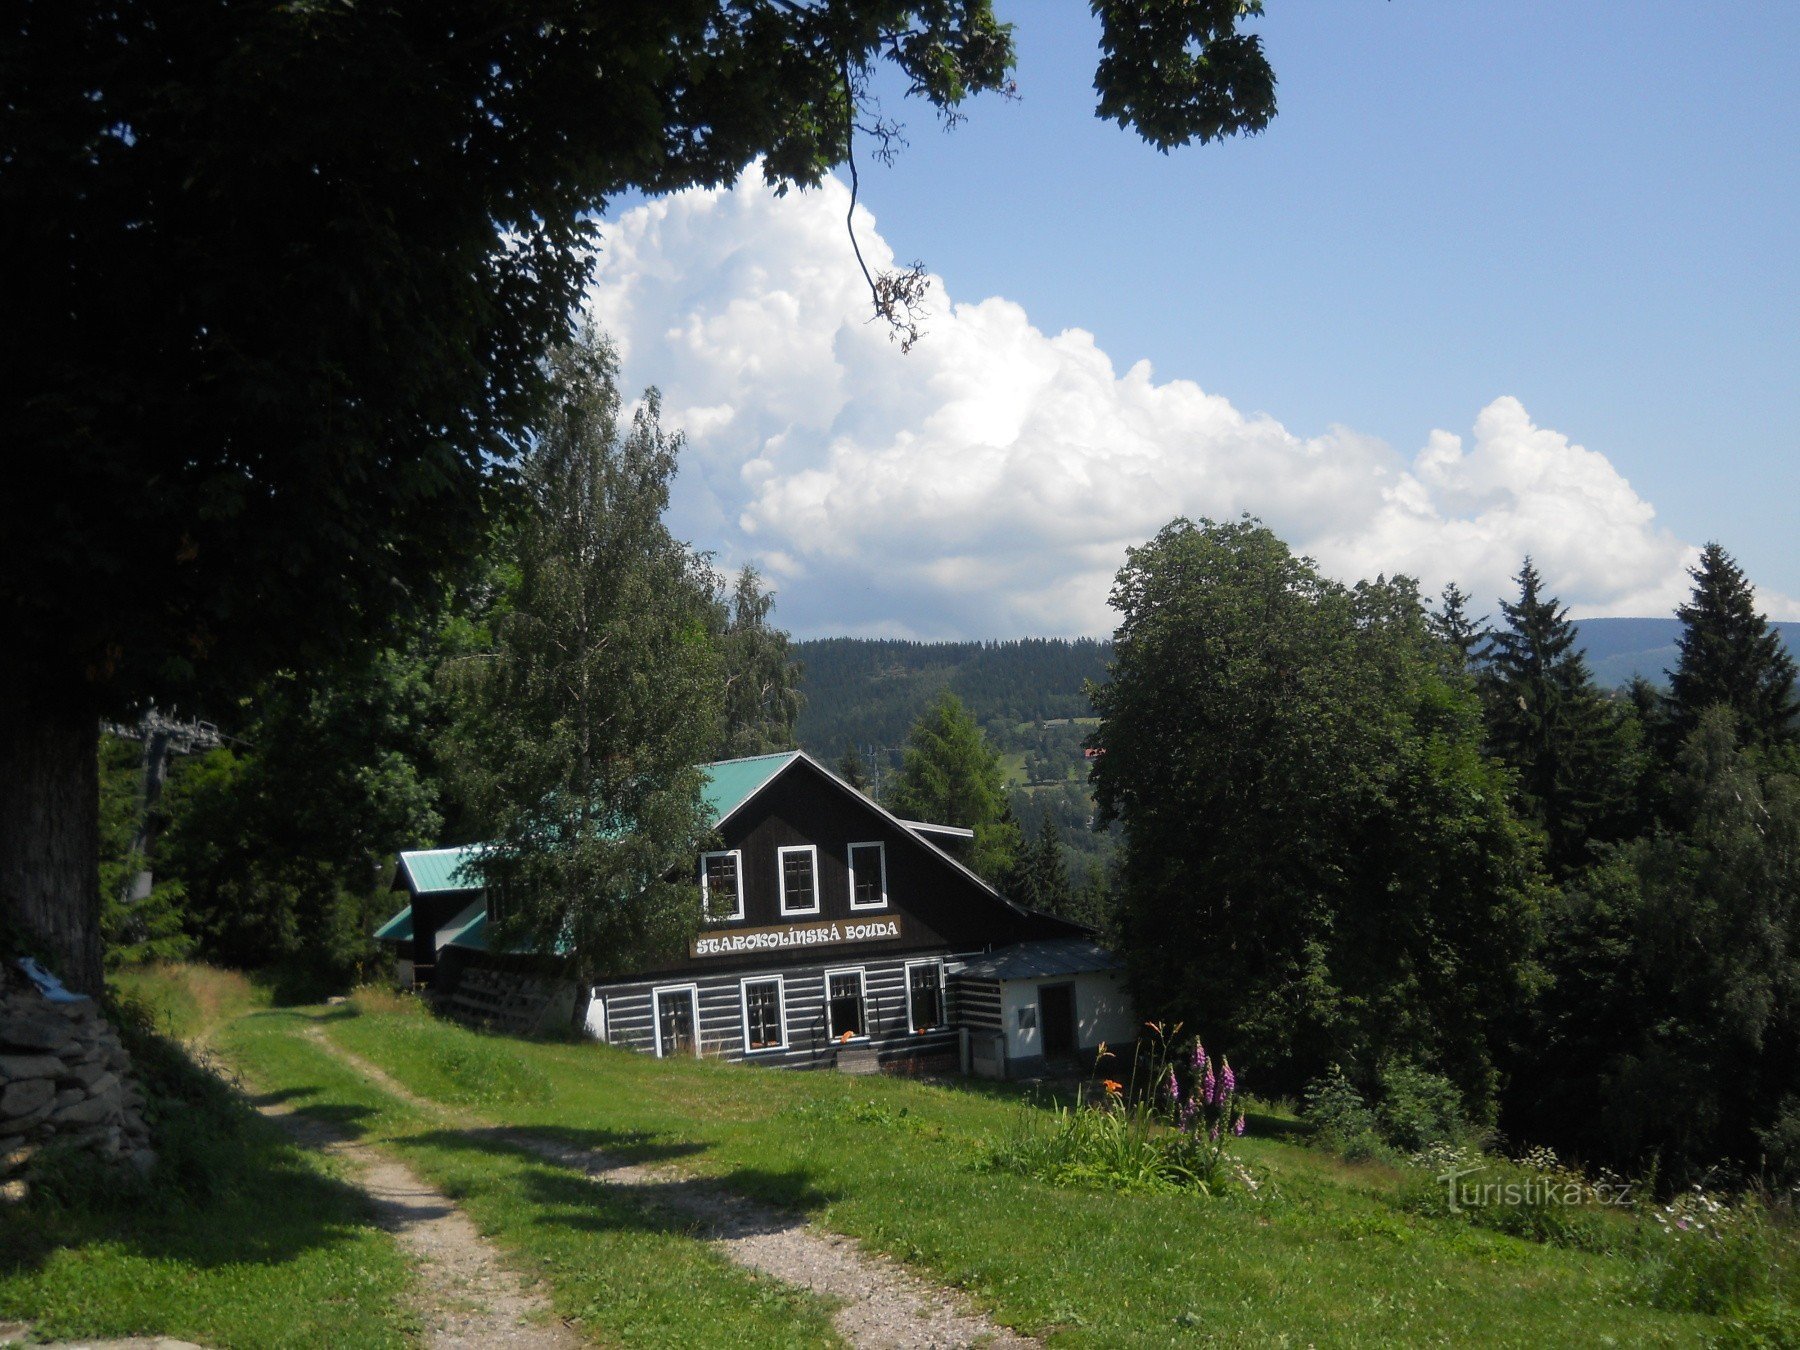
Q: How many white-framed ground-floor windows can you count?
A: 4